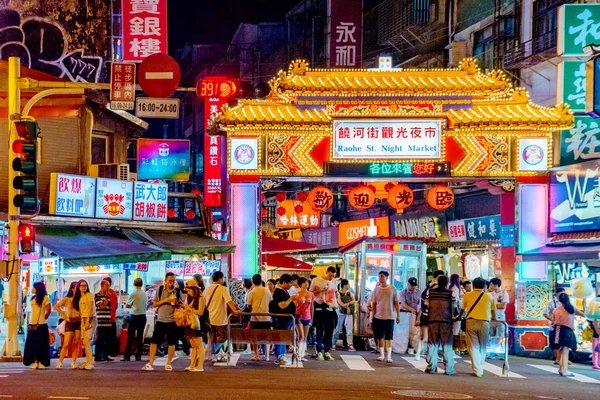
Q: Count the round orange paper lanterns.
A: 4